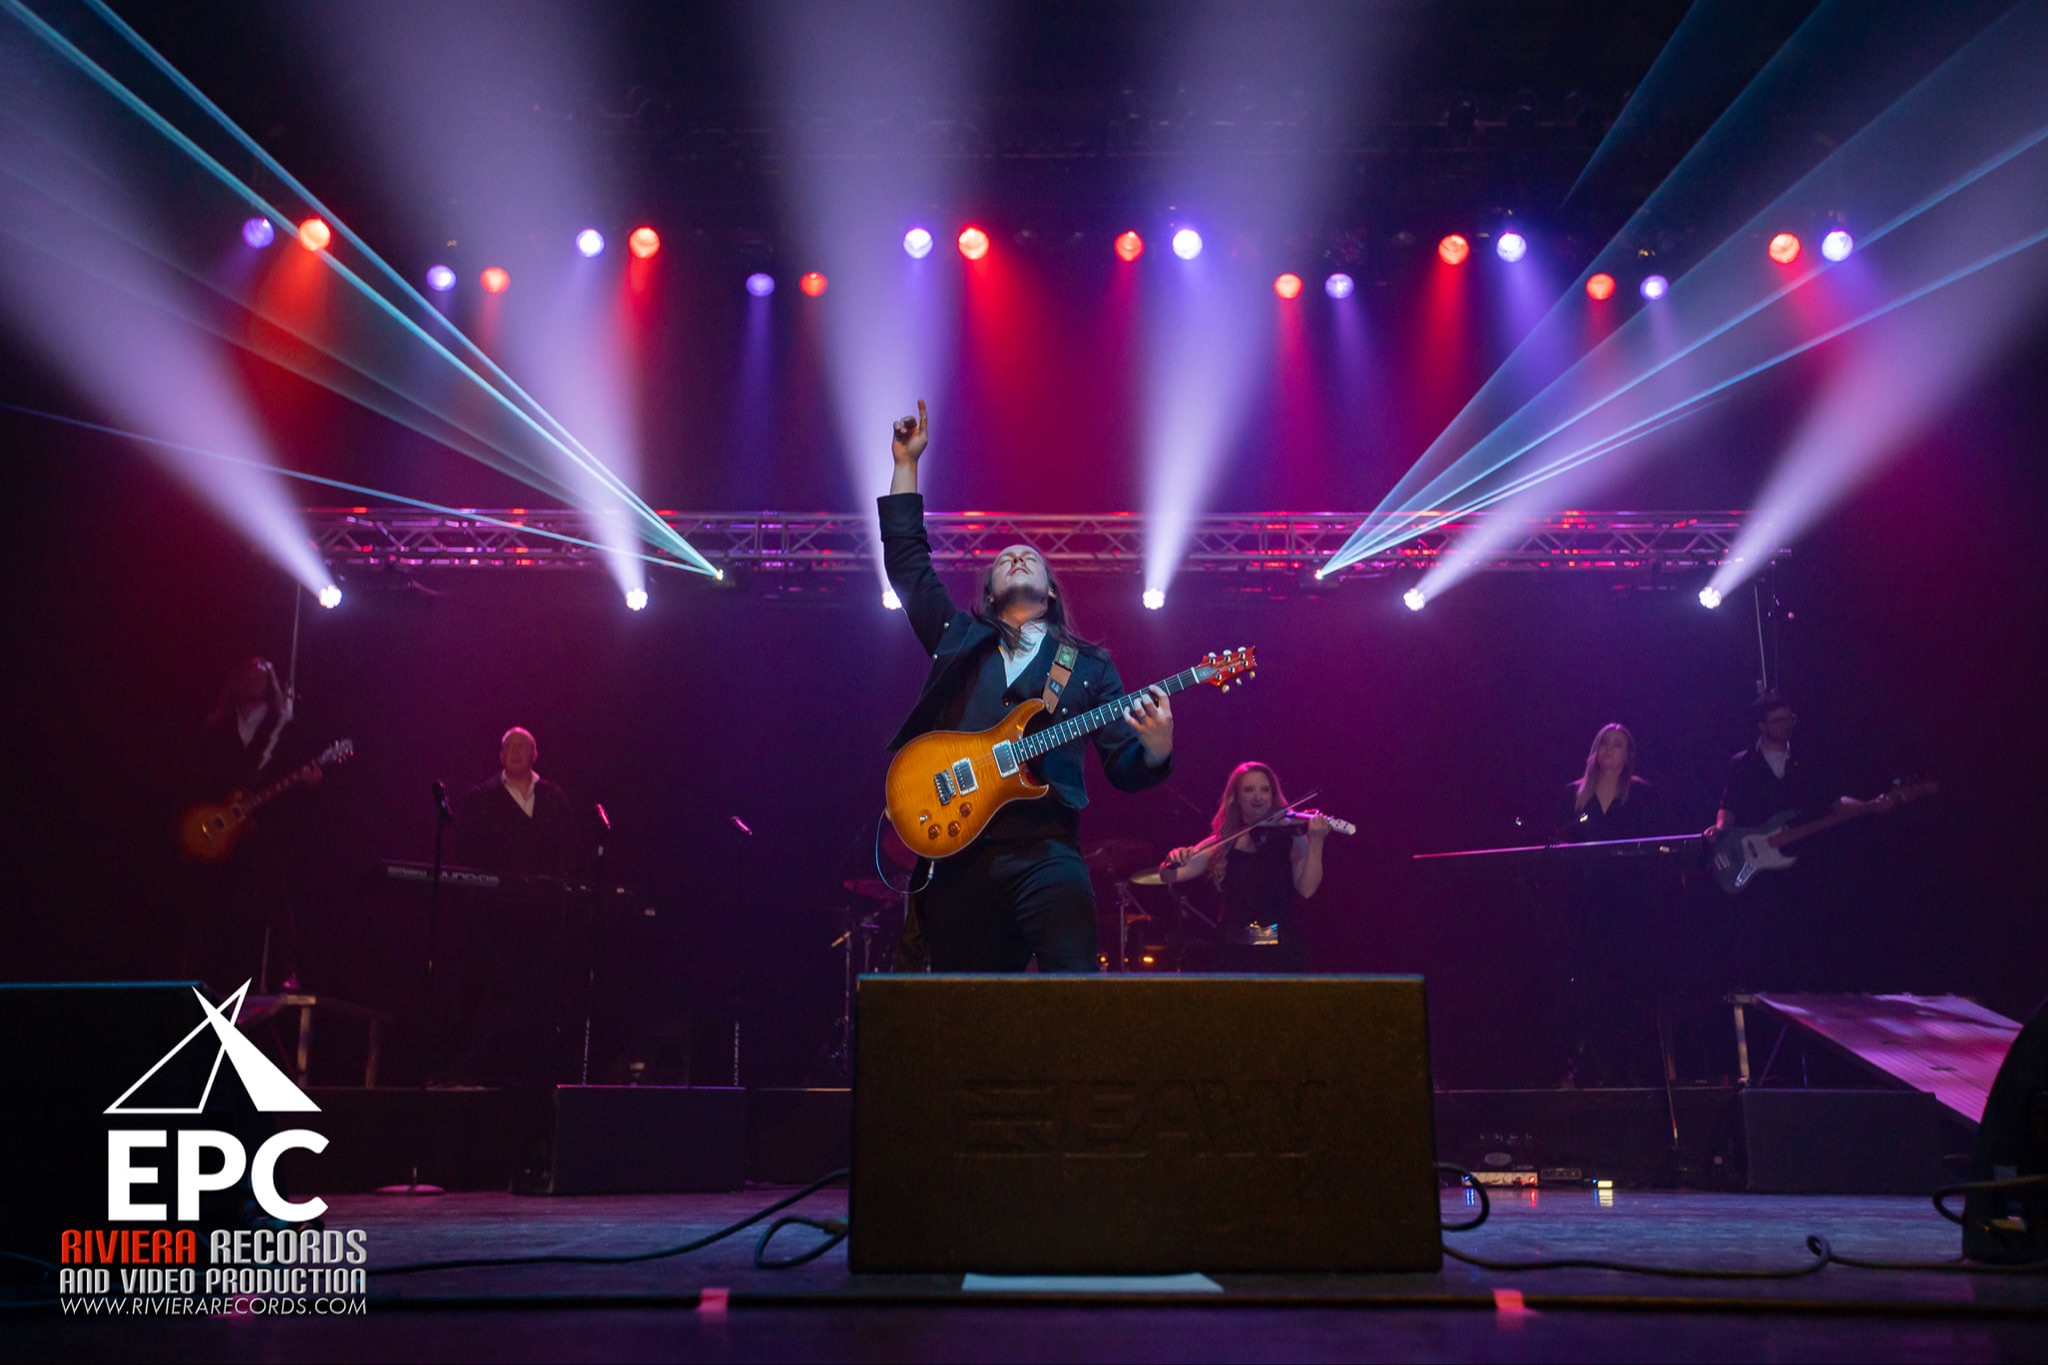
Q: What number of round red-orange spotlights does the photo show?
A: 10